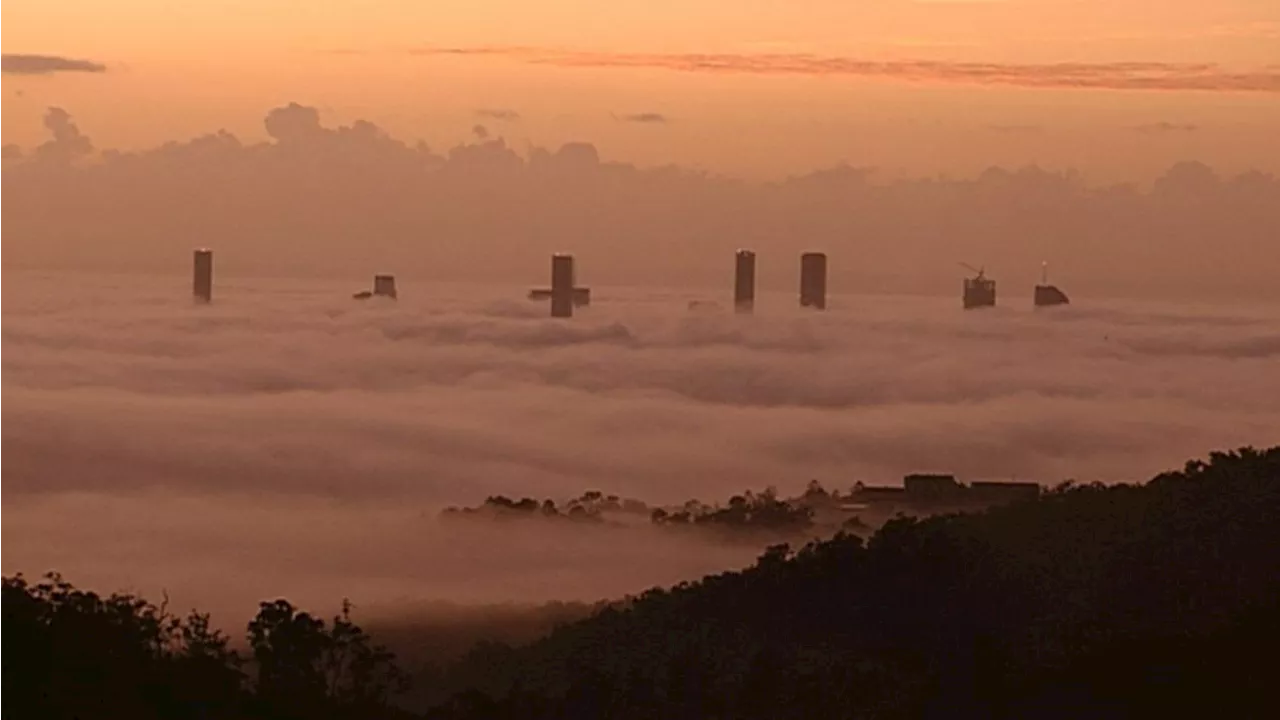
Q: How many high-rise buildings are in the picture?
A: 7